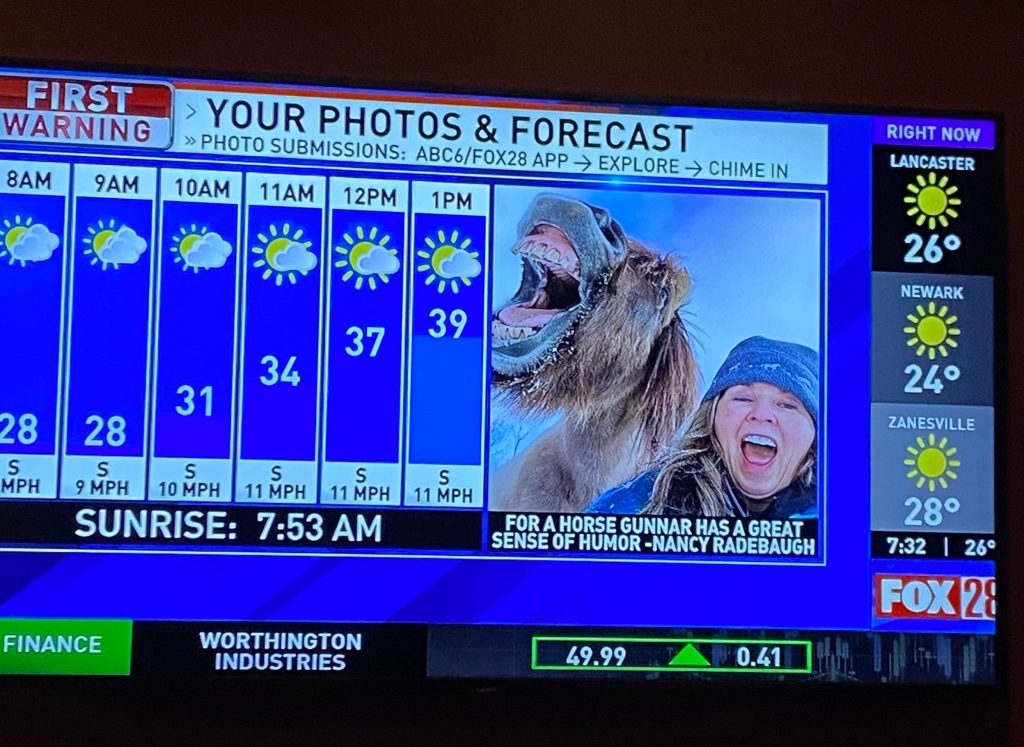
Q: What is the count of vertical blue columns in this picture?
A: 6